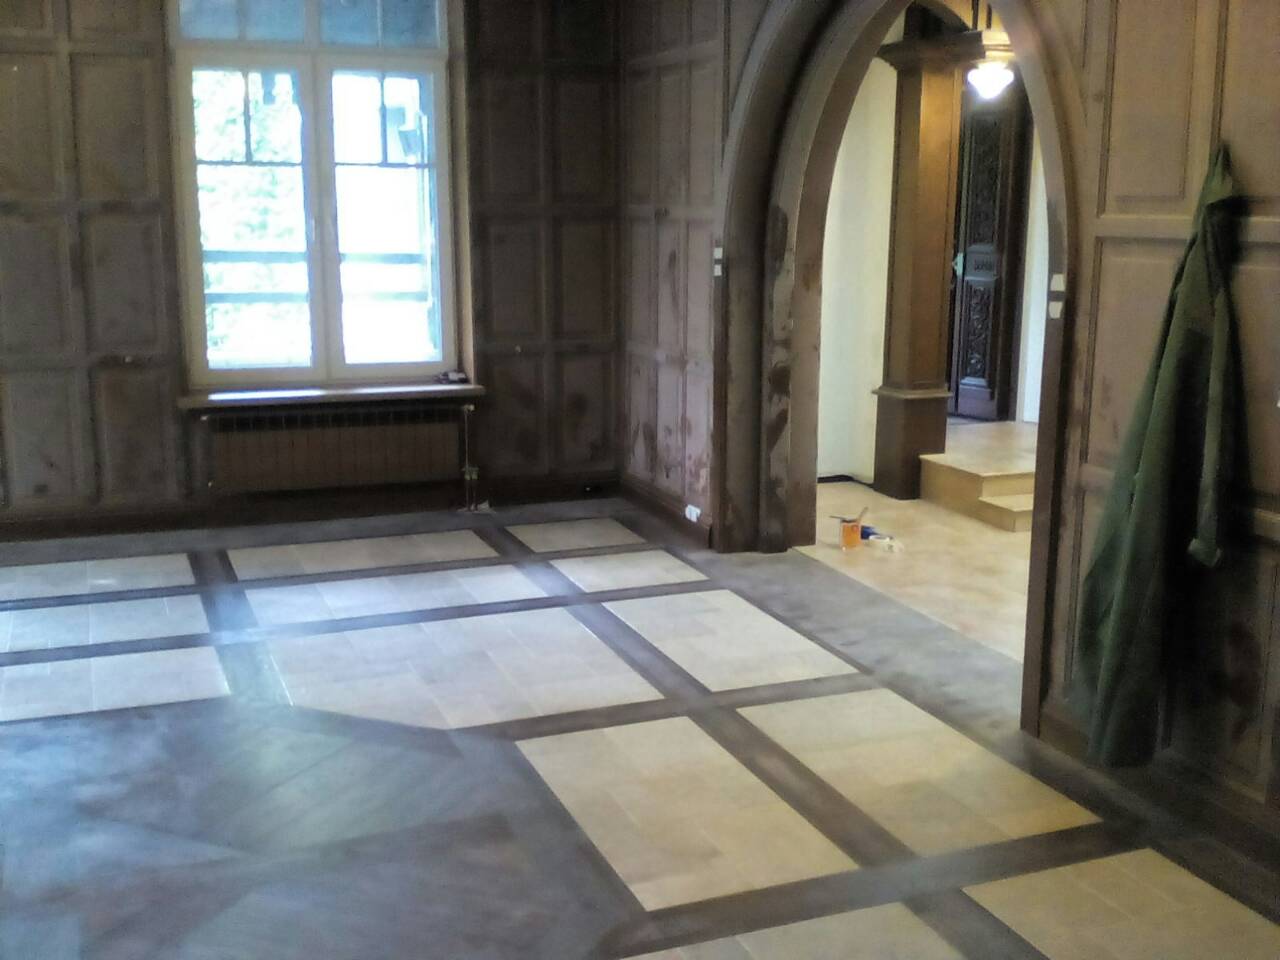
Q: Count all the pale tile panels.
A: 13